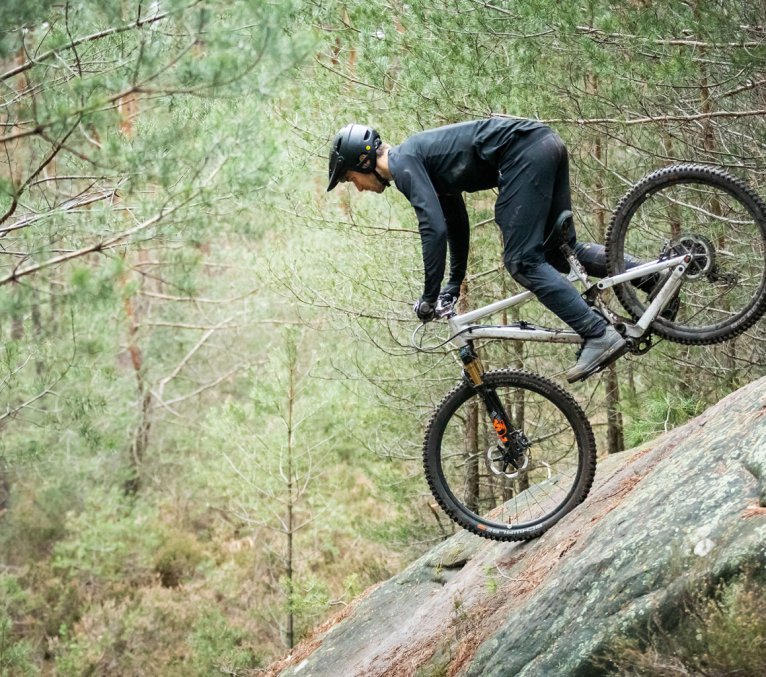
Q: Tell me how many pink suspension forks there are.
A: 0